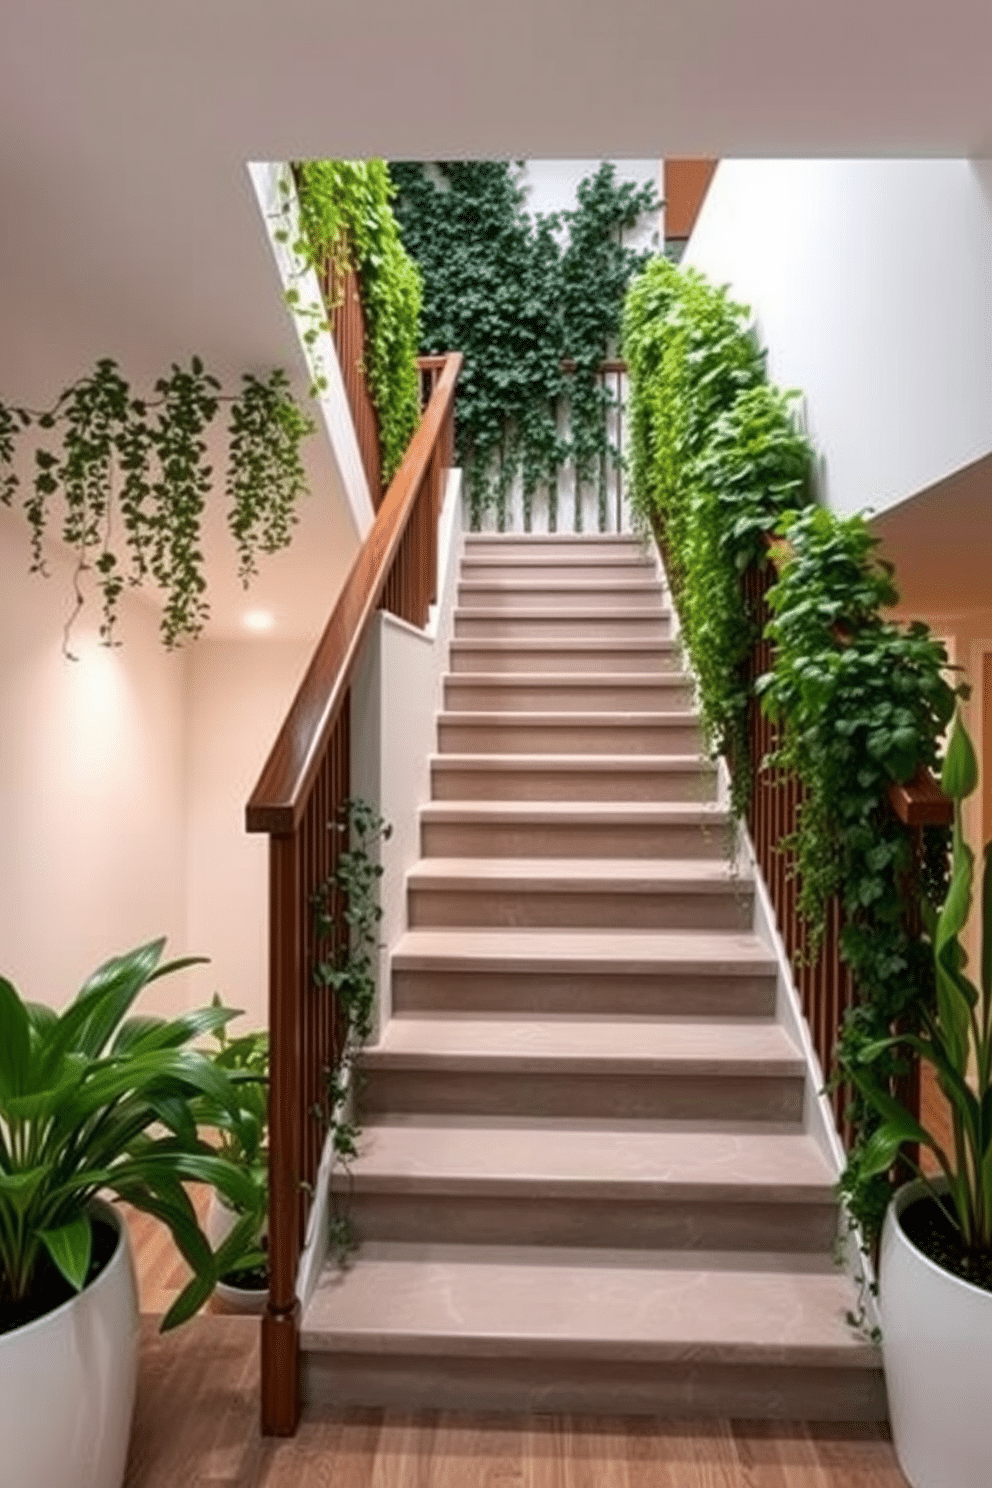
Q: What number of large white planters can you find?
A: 2